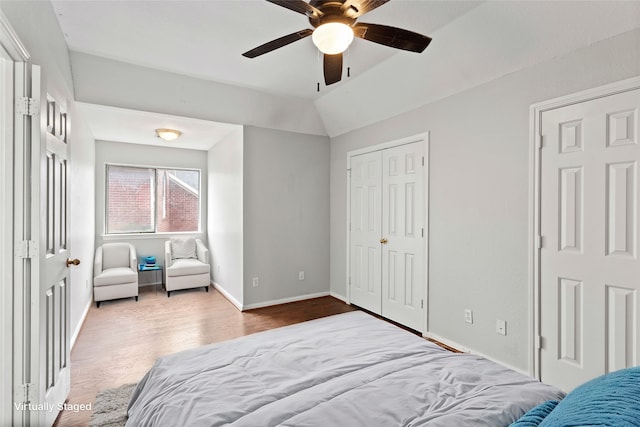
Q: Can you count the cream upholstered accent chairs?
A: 2